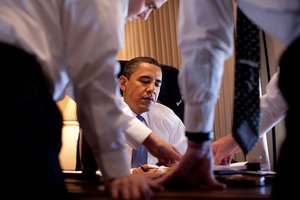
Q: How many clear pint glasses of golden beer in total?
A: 0